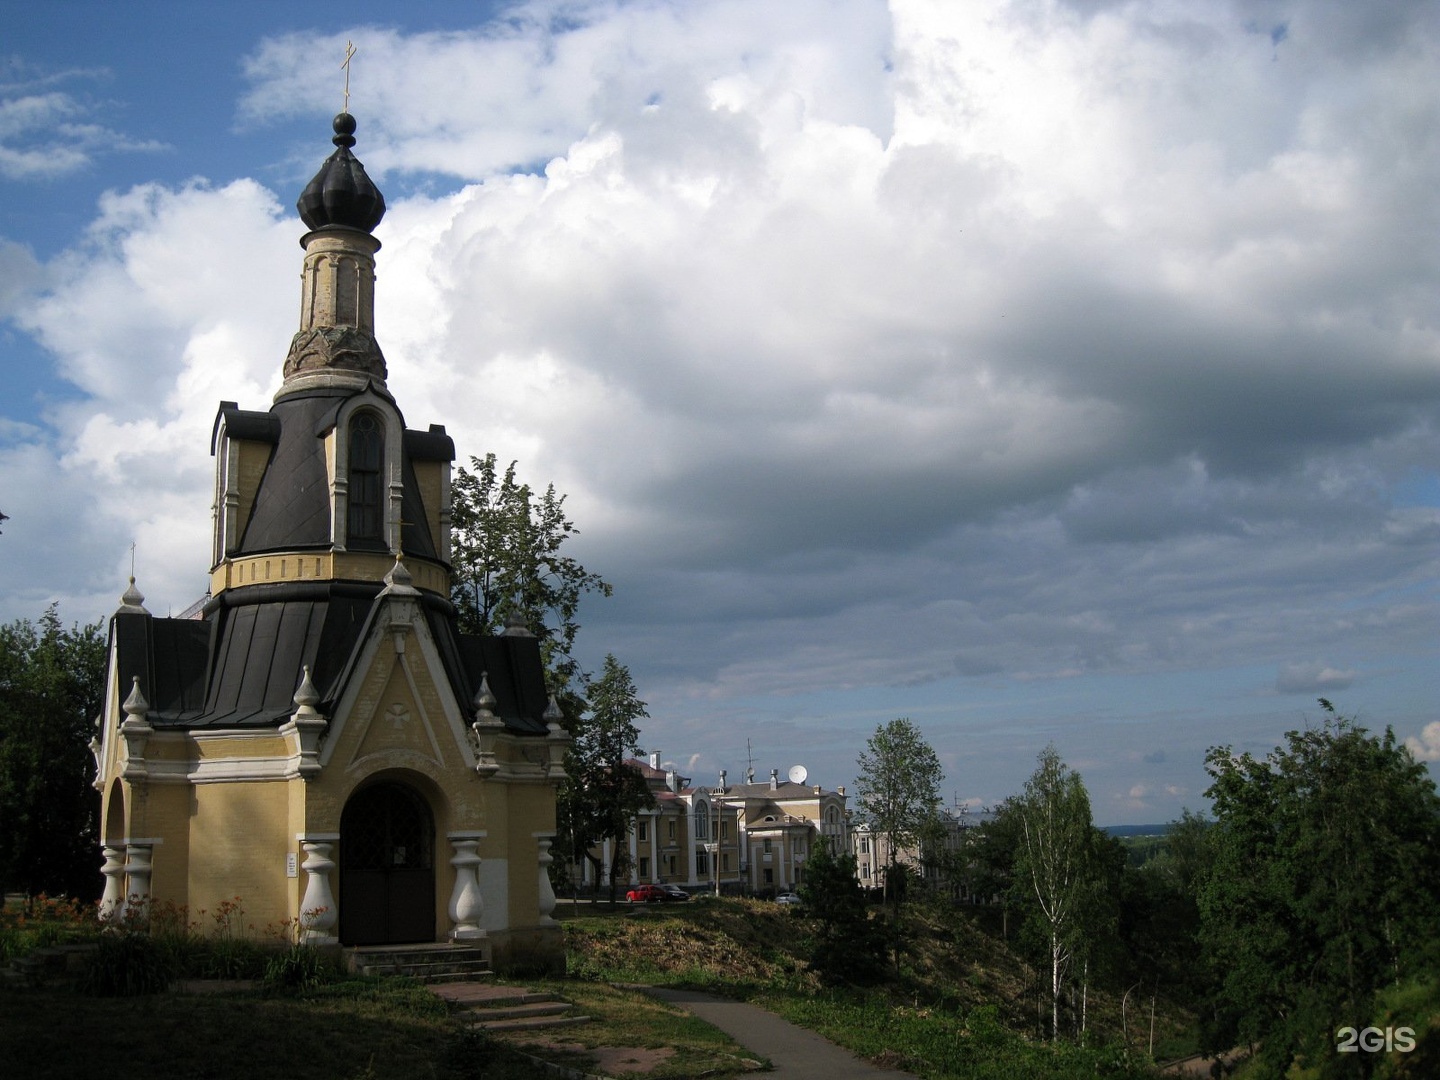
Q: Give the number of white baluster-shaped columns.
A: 5